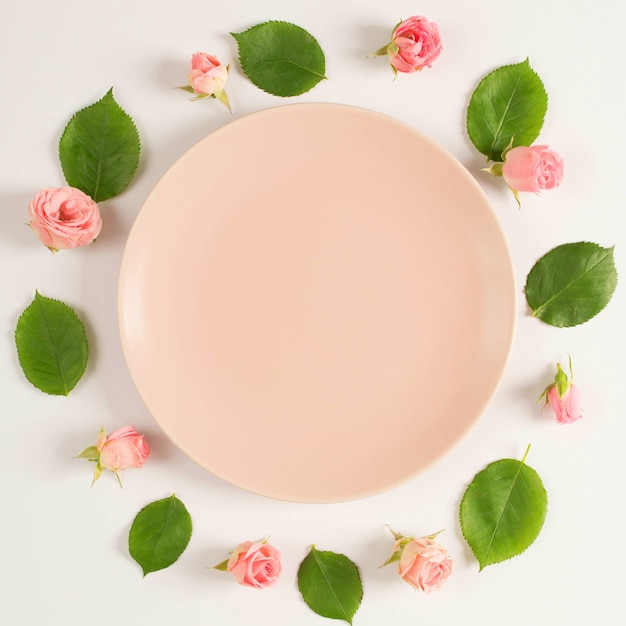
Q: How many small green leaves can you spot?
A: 8